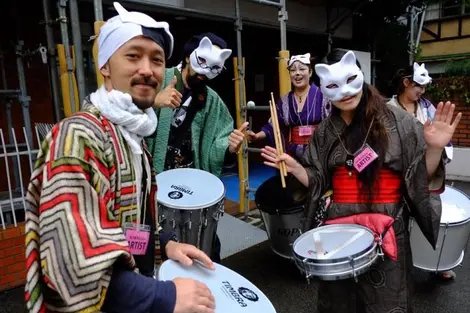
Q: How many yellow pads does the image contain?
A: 4